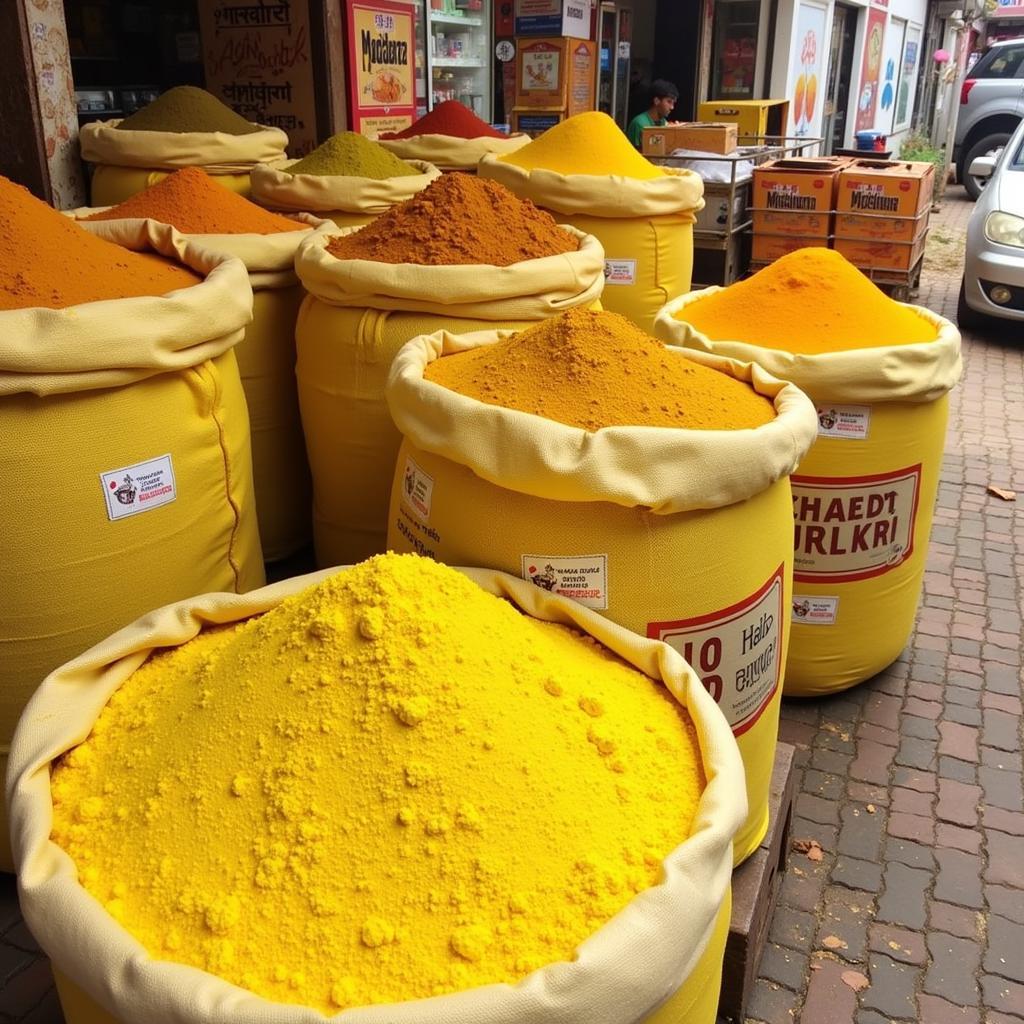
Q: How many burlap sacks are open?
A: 10